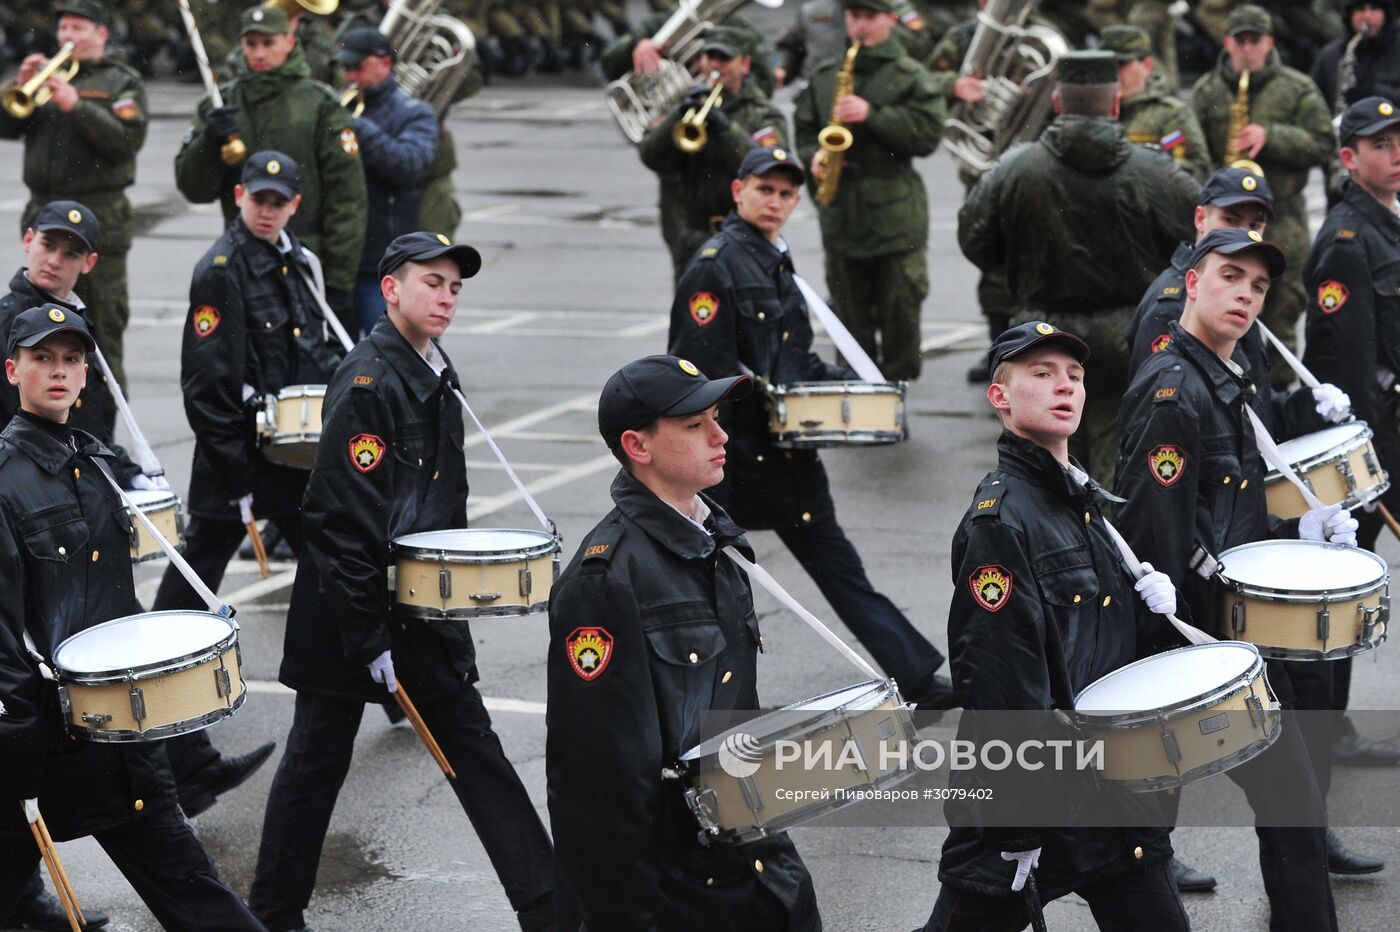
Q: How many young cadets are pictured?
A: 10